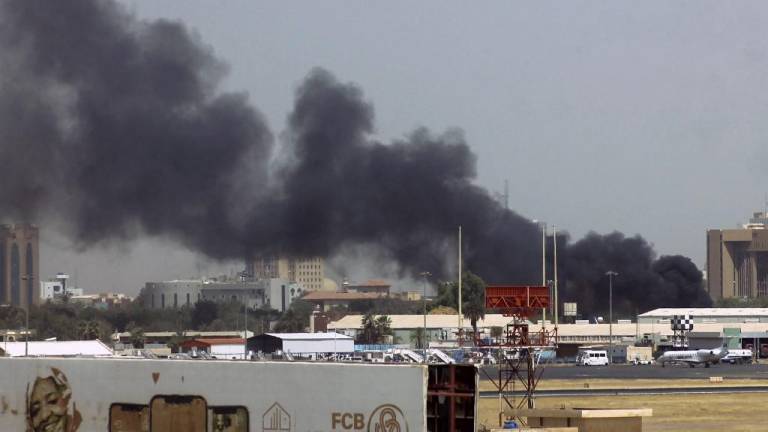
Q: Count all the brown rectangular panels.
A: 3